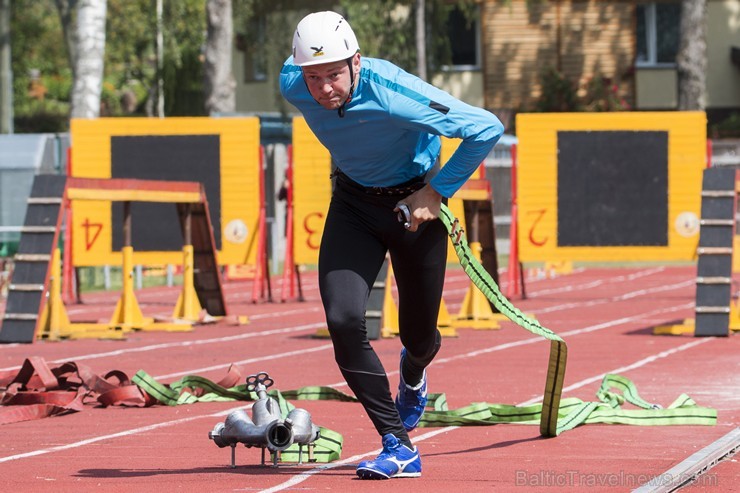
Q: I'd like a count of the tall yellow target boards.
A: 3